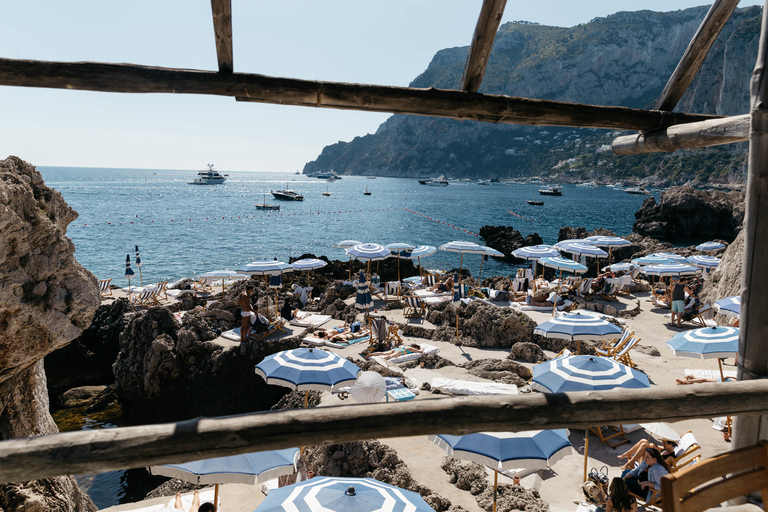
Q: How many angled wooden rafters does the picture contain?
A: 3